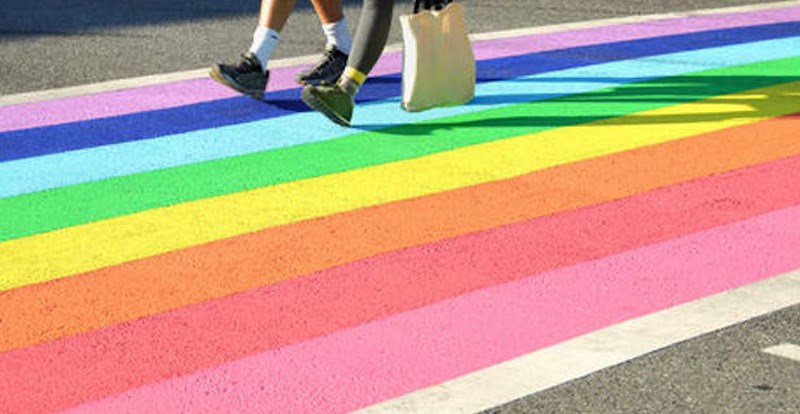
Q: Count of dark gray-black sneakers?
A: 2